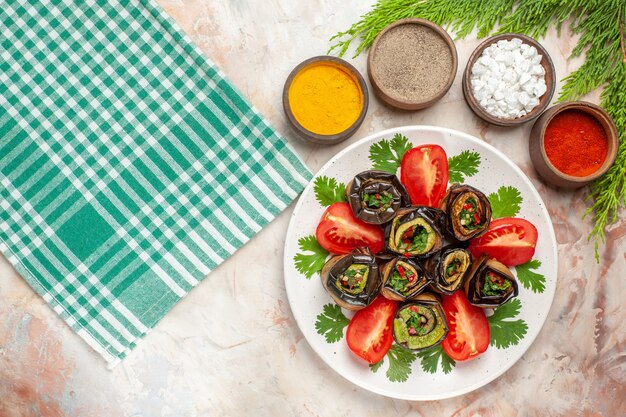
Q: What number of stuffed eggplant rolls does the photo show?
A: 8